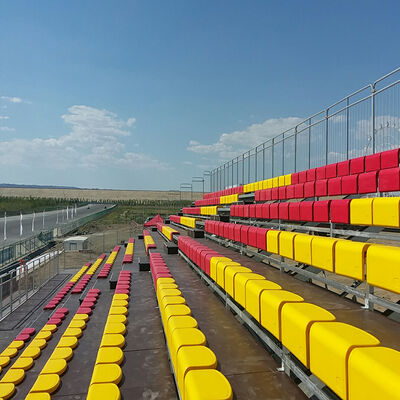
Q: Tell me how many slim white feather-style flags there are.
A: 9